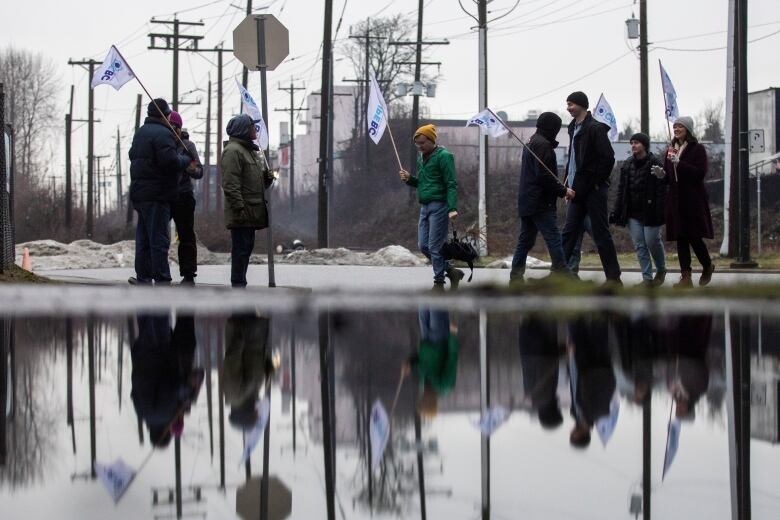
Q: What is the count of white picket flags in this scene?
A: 6